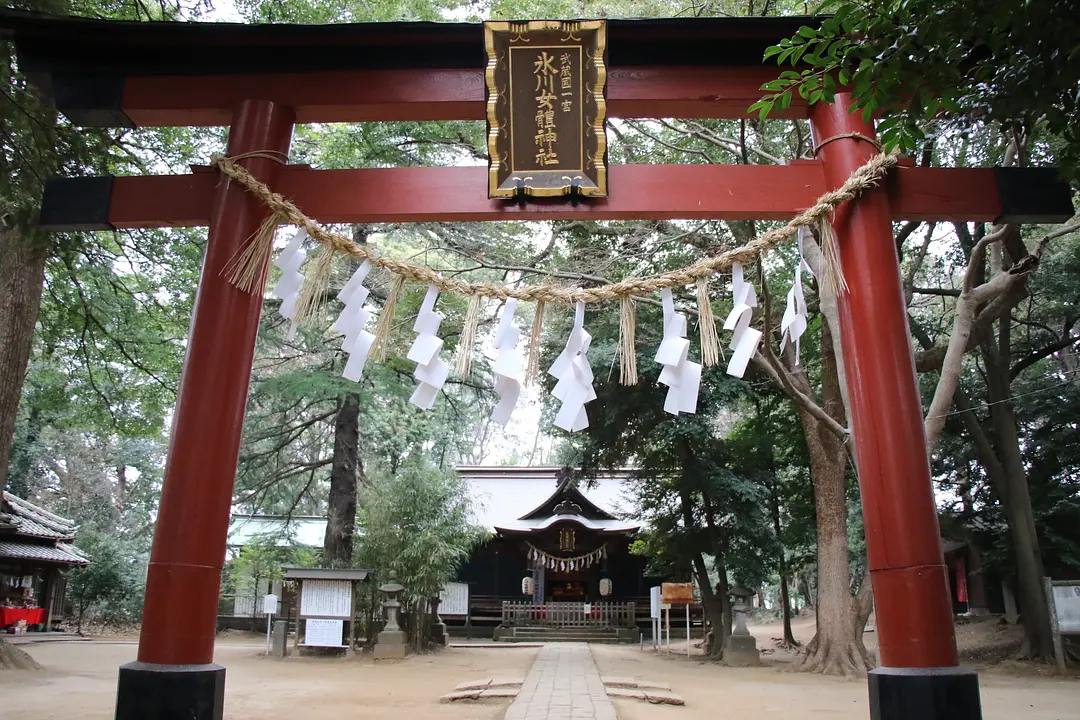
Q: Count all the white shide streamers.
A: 8